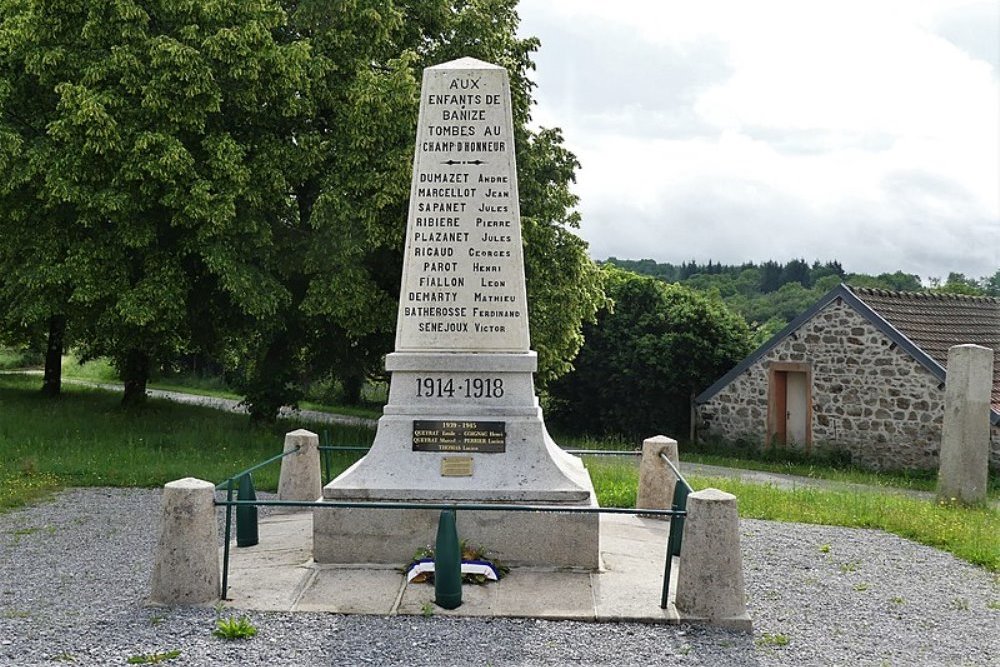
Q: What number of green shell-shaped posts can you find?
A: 3